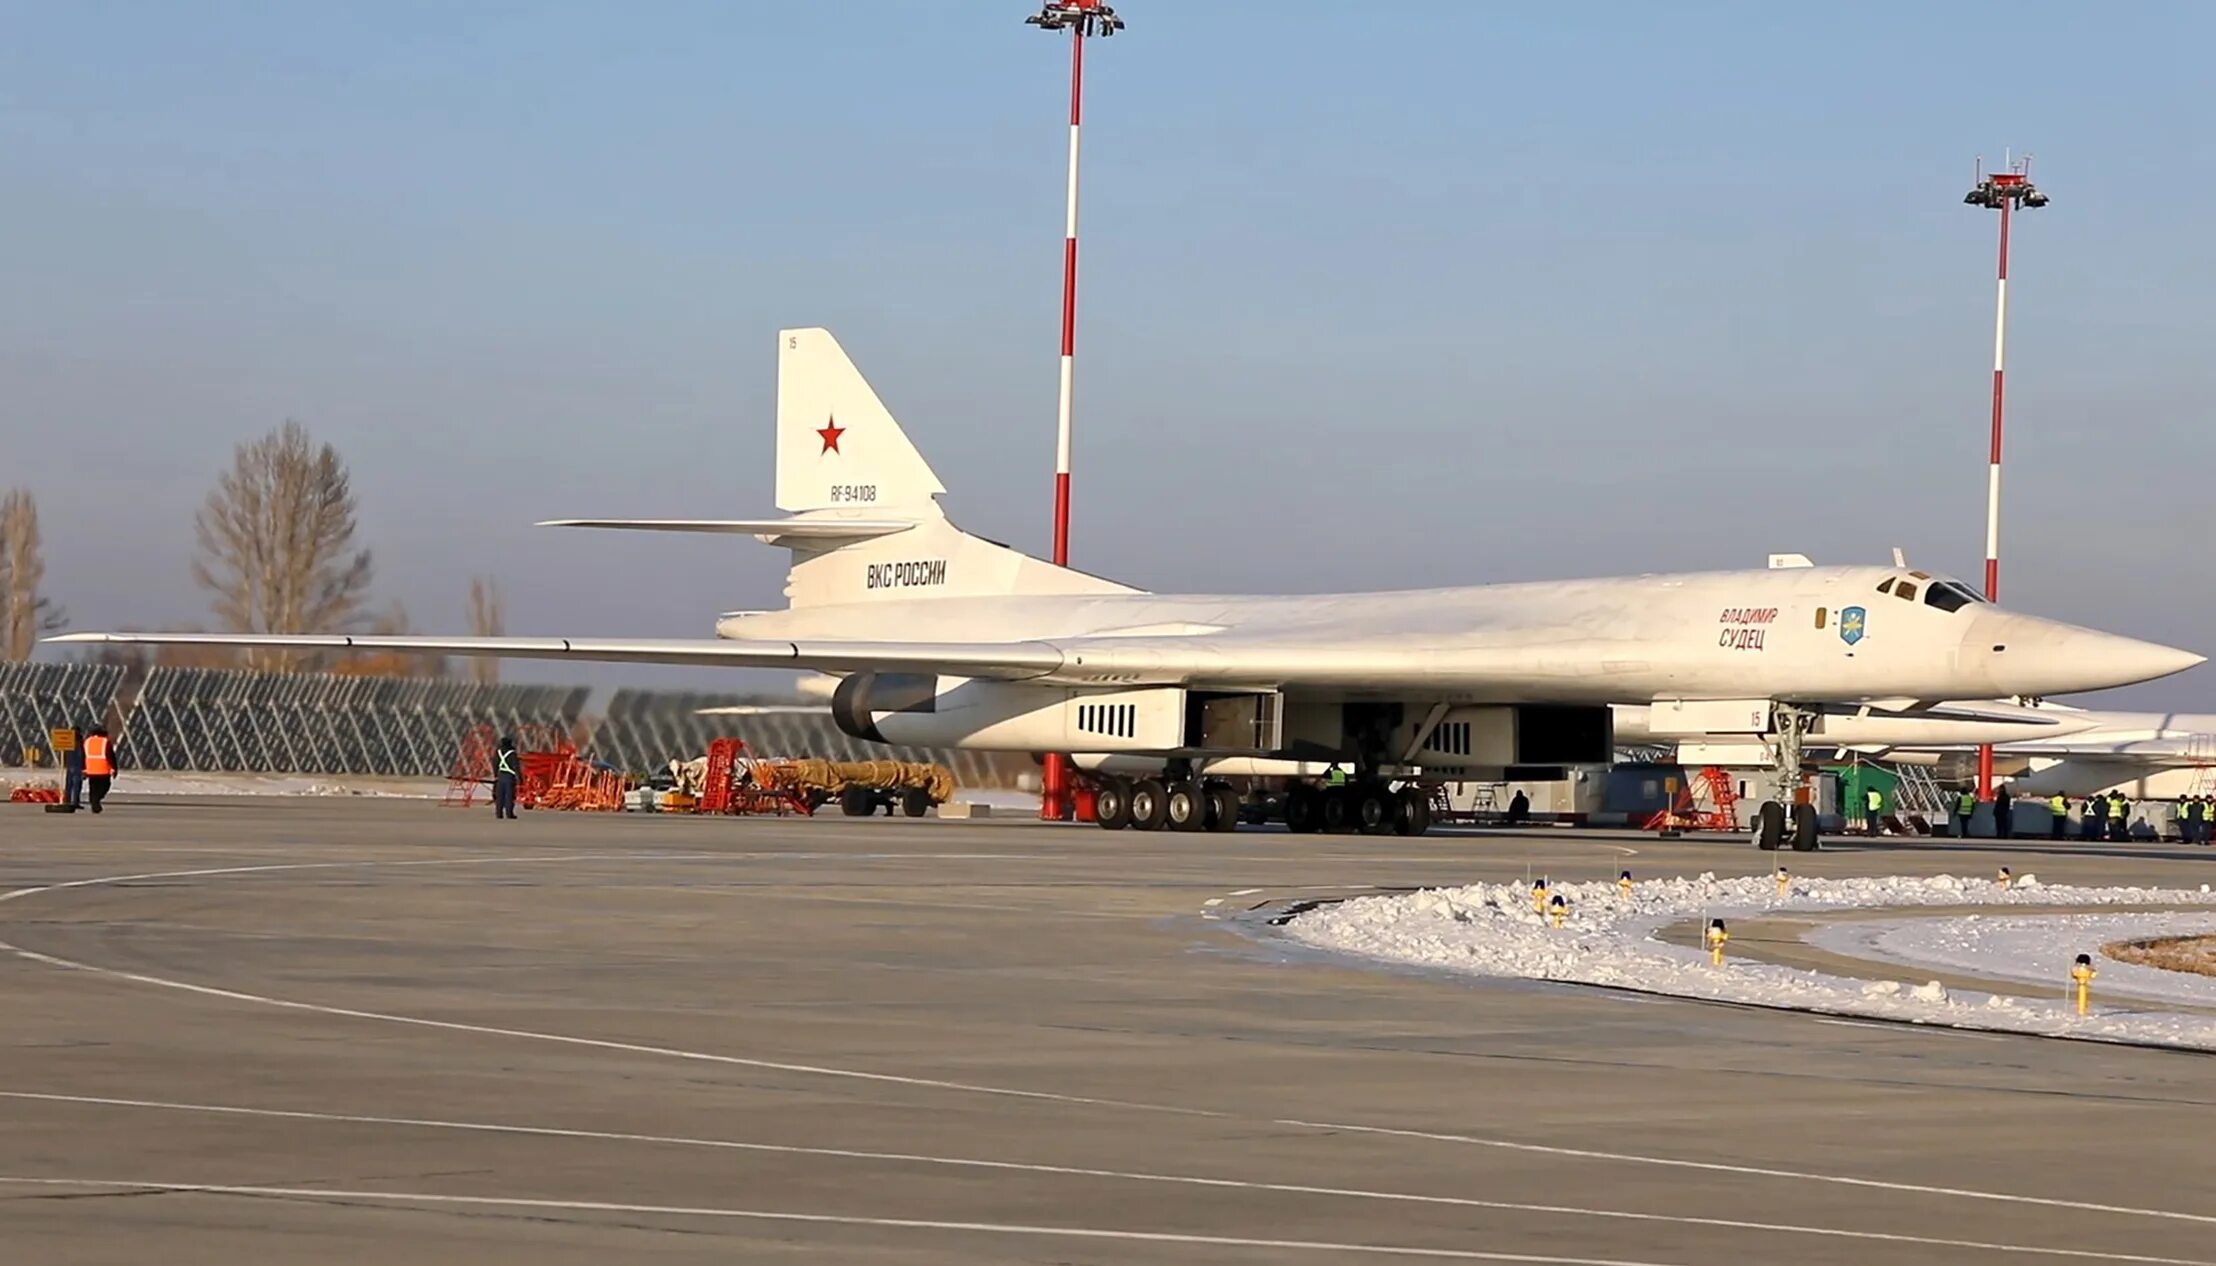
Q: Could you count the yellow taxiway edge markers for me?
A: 7